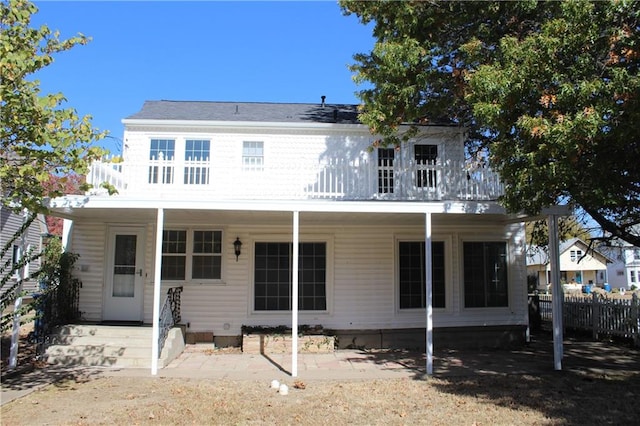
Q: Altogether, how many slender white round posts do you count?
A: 5